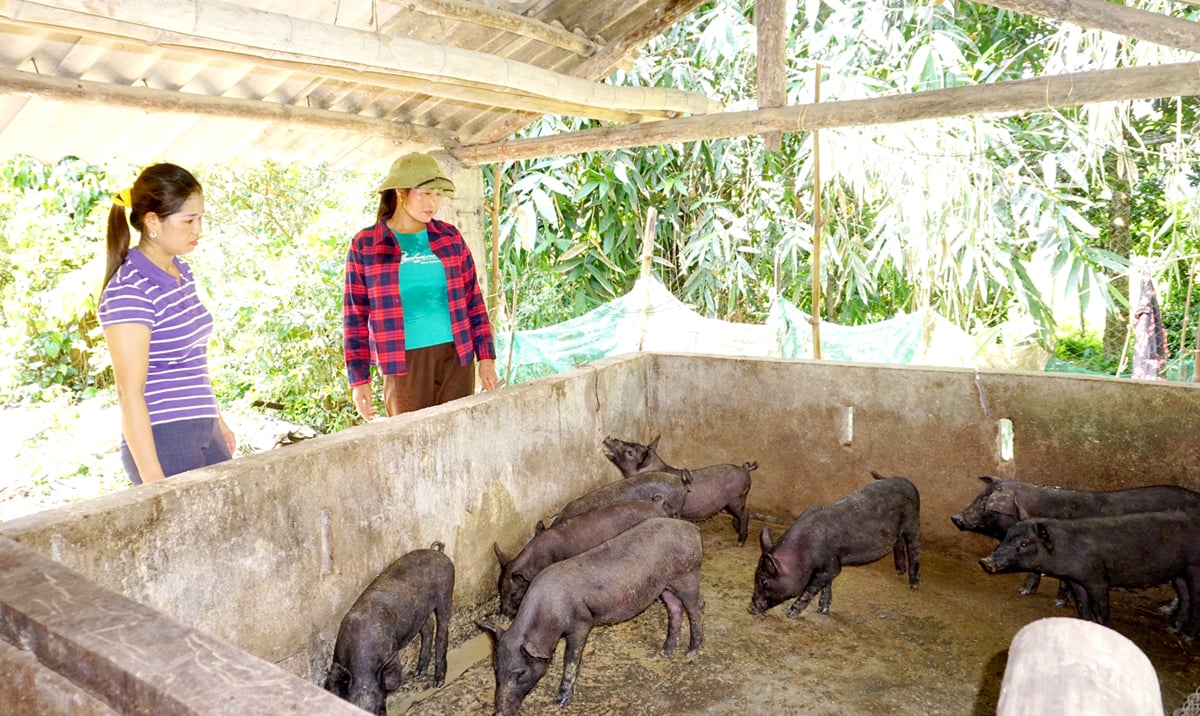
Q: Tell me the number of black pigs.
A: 8